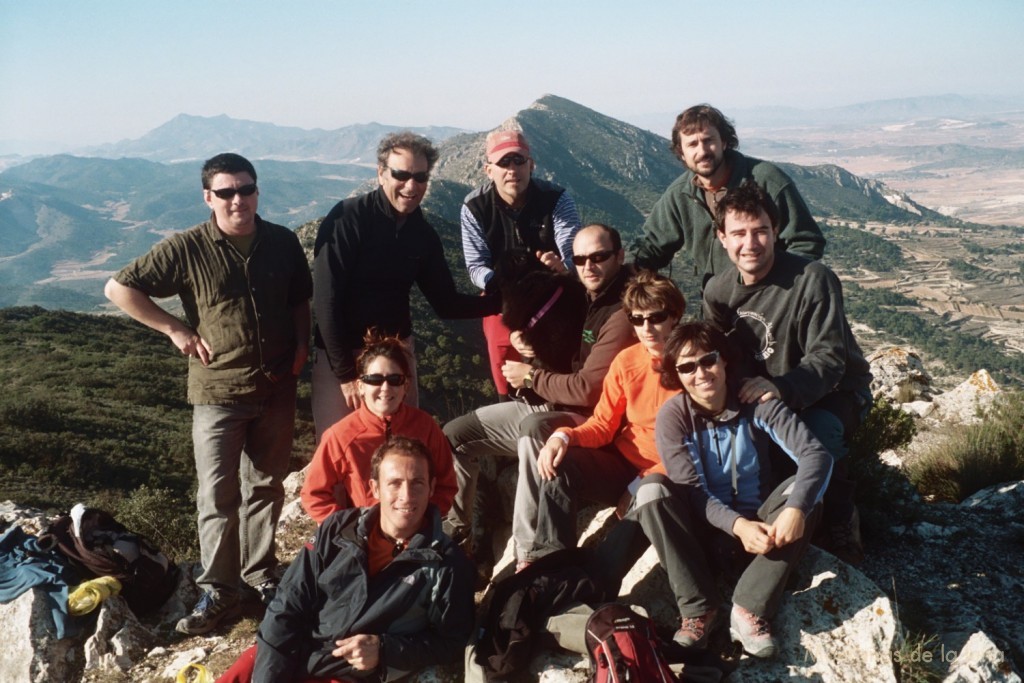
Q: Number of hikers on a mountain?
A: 10